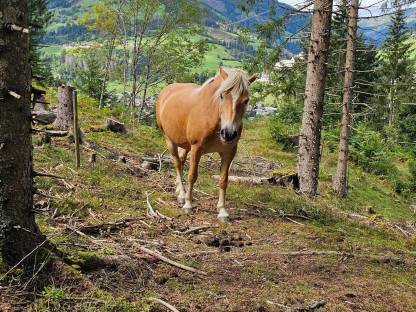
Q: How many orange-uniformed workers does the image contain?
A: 0